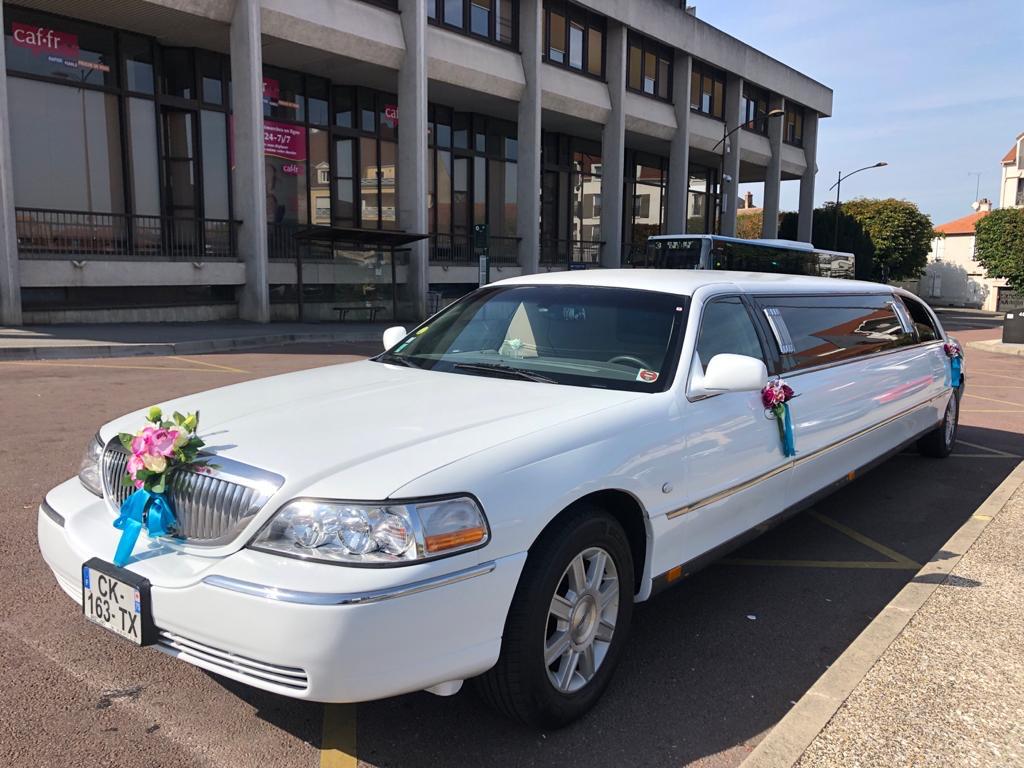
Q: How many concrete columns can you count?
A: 9